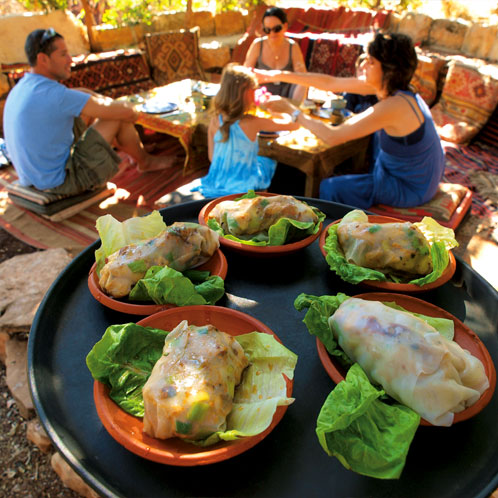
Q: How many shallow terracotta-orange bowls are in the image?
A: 5